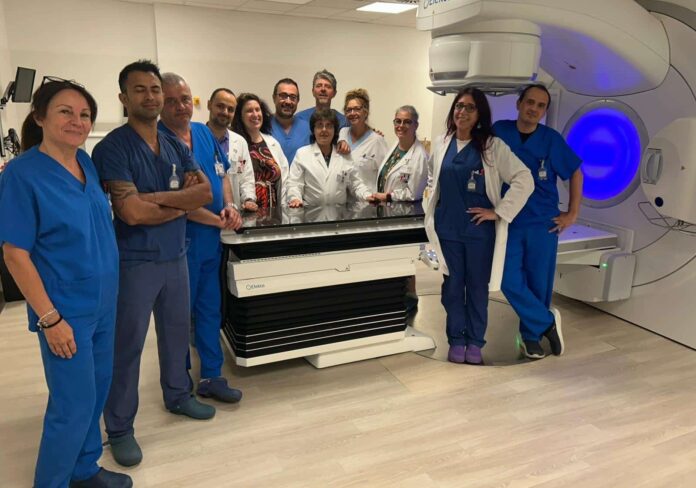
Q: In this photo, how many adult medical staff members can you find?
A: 12